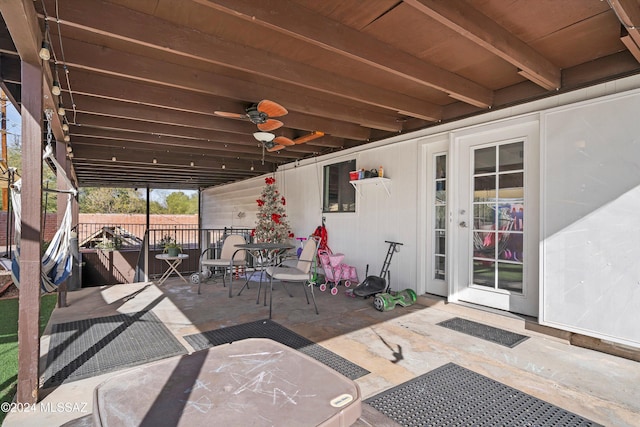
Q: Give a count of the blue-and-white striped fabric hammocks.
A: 1